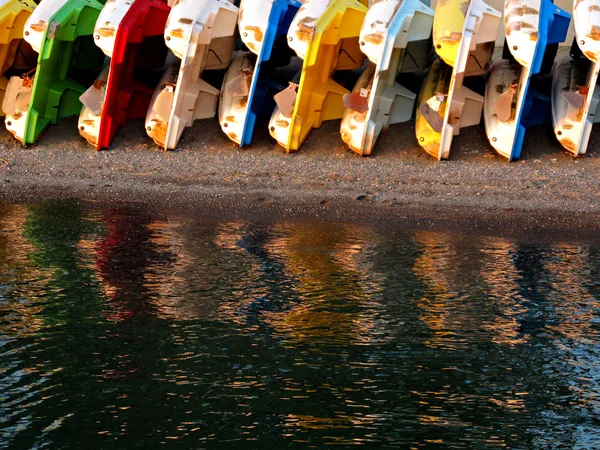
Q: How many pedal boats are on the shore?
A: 10